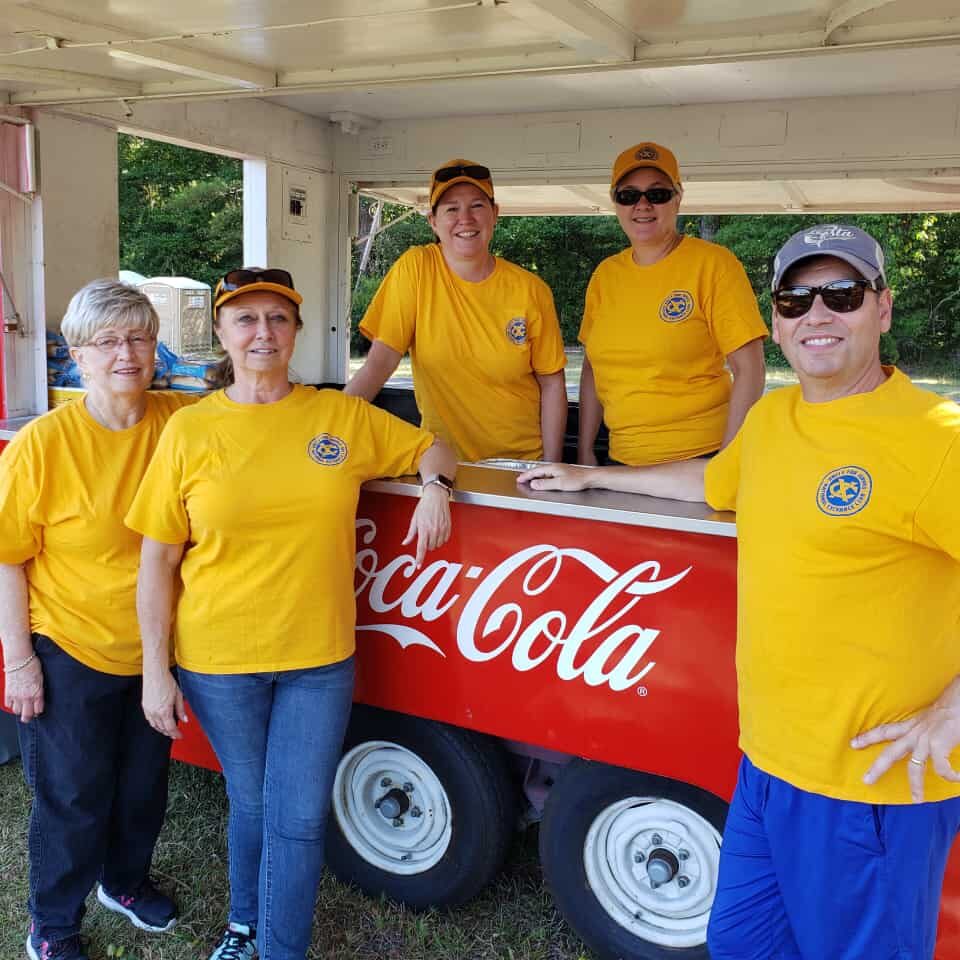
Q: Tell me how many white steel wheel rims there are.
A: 2